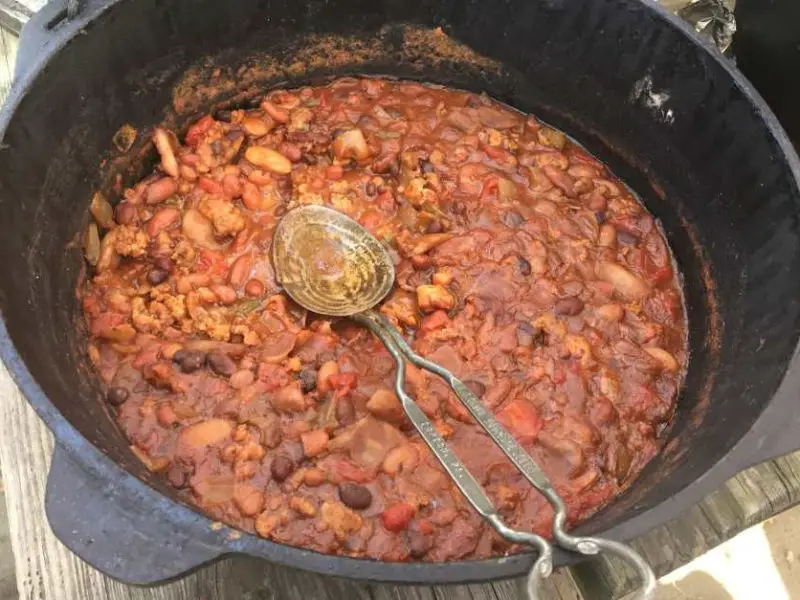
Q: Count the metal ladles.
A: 1